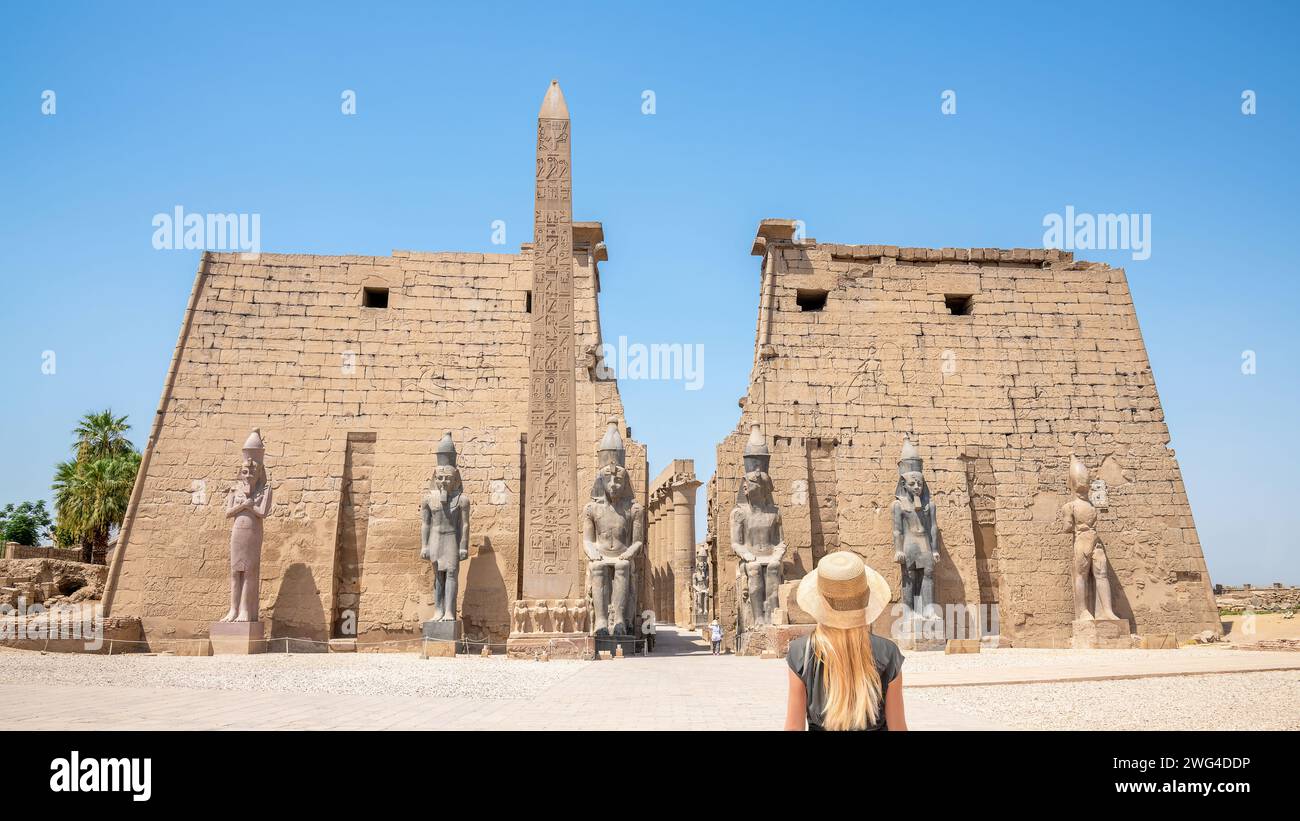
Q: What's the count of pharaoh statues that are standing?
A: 4